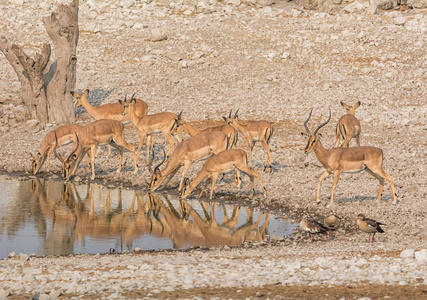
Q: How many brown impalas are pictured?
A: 10